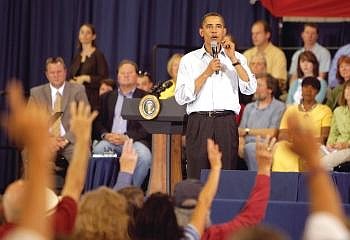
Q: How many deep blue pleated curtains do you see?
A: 1